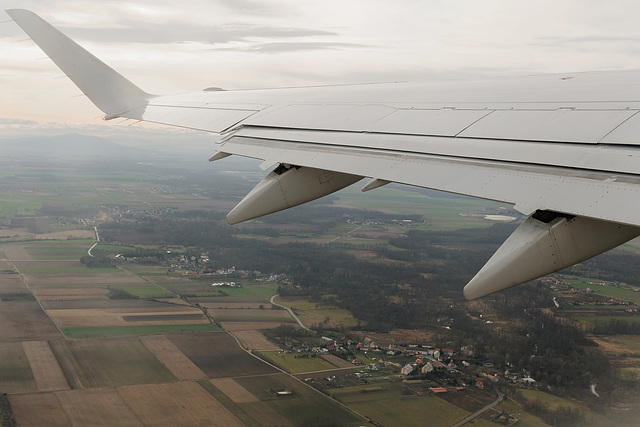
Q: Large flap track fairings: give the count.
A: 2